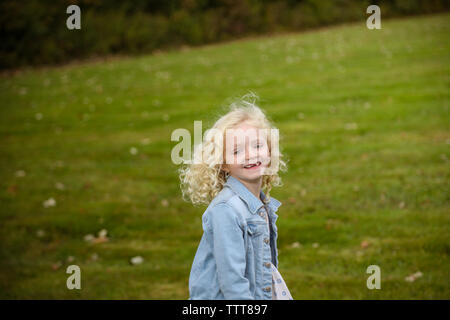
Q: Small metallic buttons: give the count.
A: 4